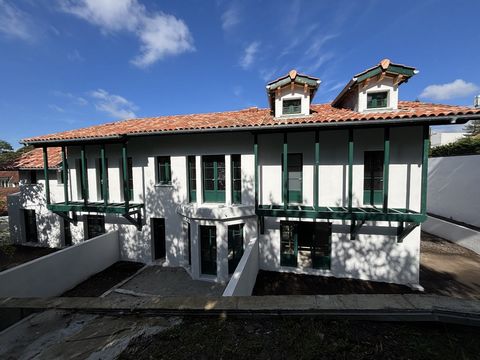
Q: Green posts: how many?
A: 11